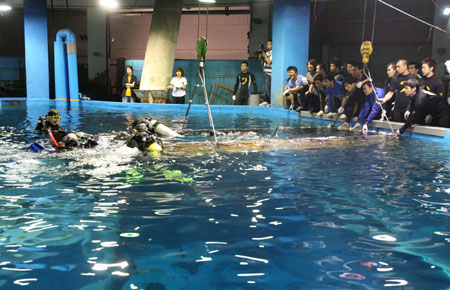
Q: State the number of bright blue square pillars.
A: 2